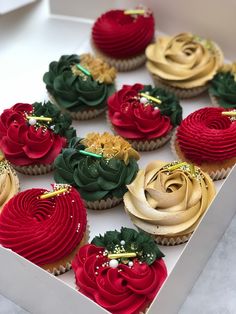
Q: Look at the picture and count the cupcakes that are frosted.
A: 12